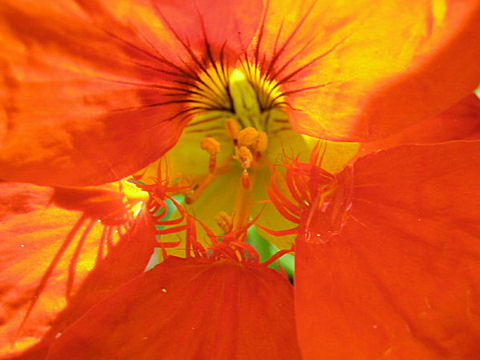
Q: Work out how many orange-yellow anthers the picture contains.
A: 6